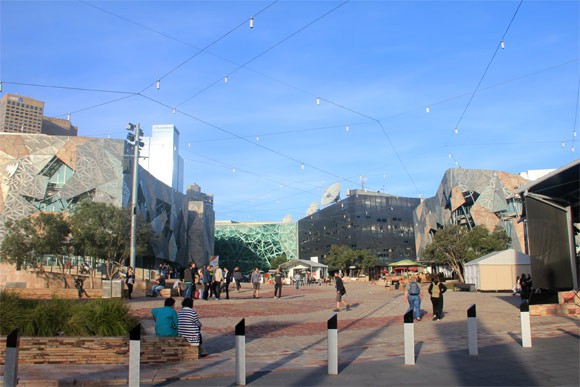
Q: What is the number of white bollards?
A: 7